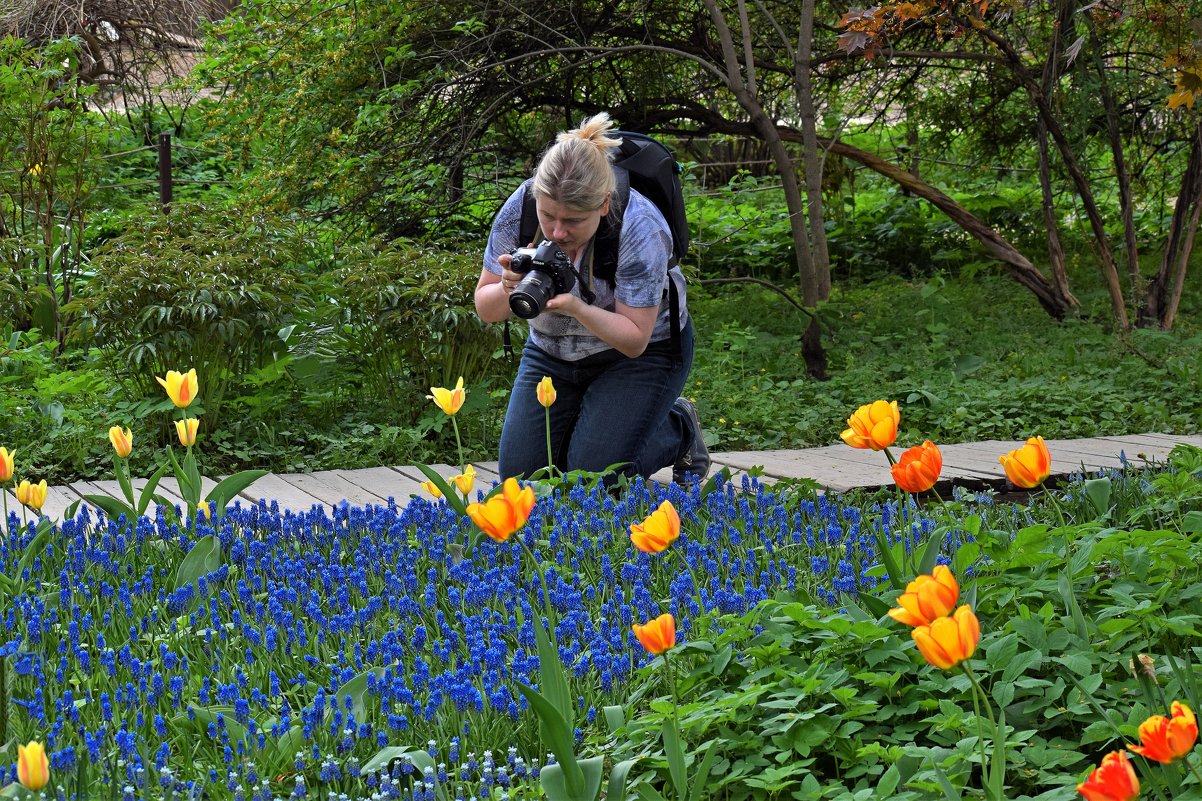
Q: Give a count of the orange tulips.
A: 10